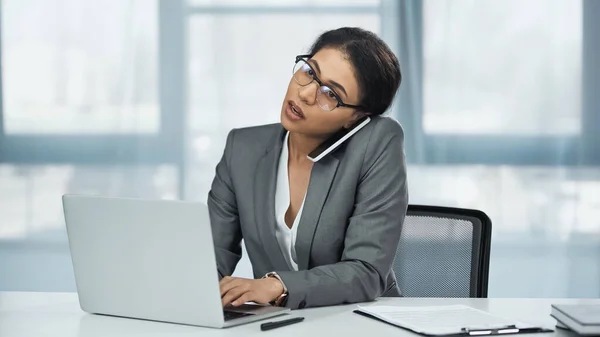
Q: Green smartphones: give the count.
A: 0